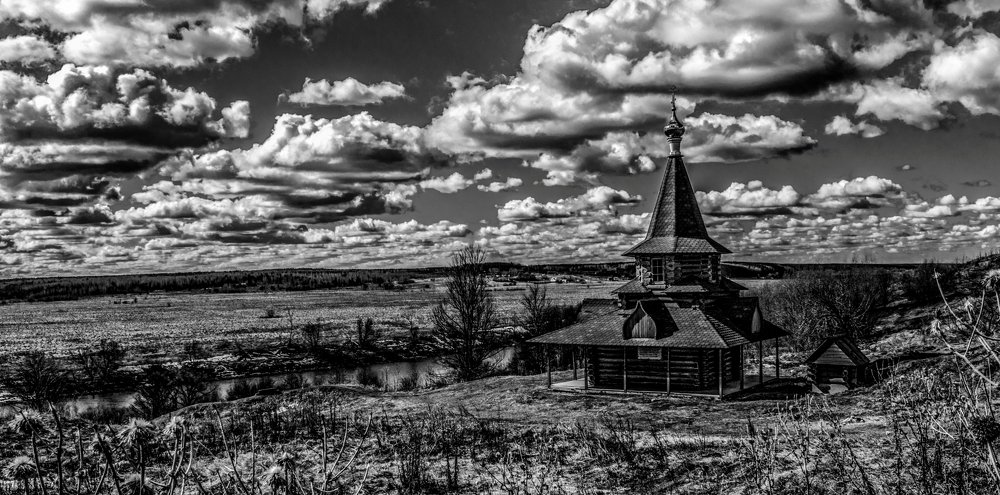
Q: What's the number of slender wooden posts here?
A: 9